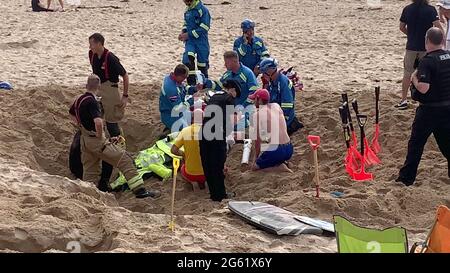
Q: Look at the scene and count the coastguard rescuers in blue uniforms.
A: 5